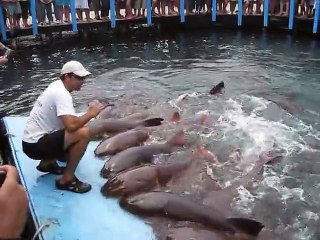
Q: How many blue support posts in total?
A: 11